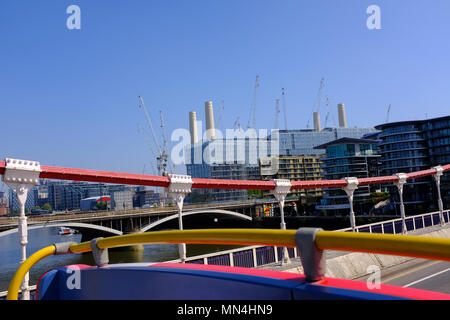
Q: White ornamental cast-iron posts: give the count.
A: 6